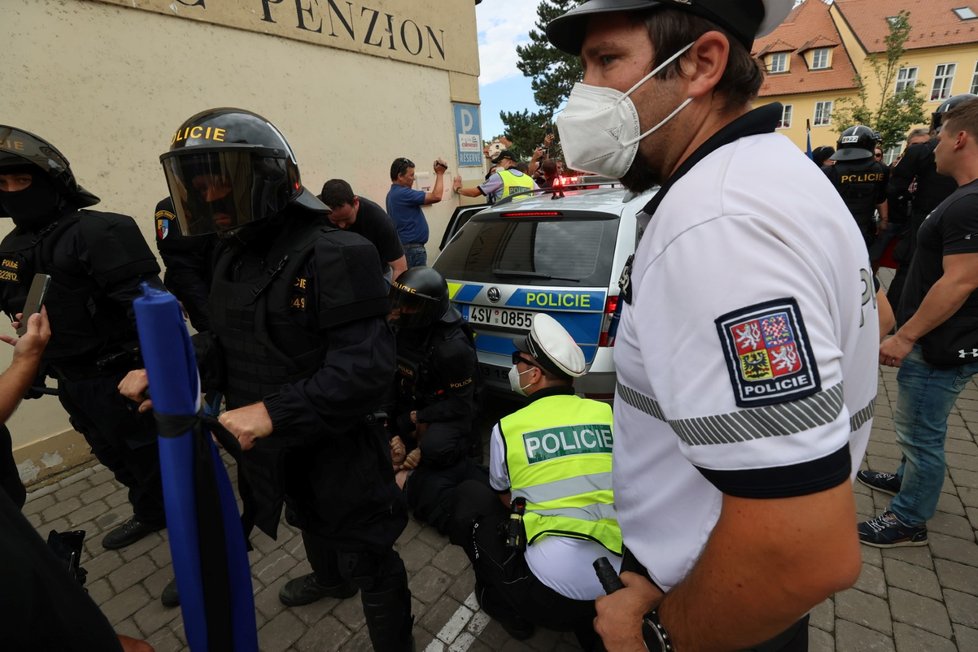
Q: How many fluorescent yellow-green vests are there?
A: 2